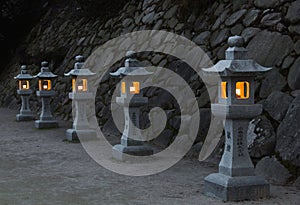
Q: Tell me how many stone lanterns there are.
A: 5